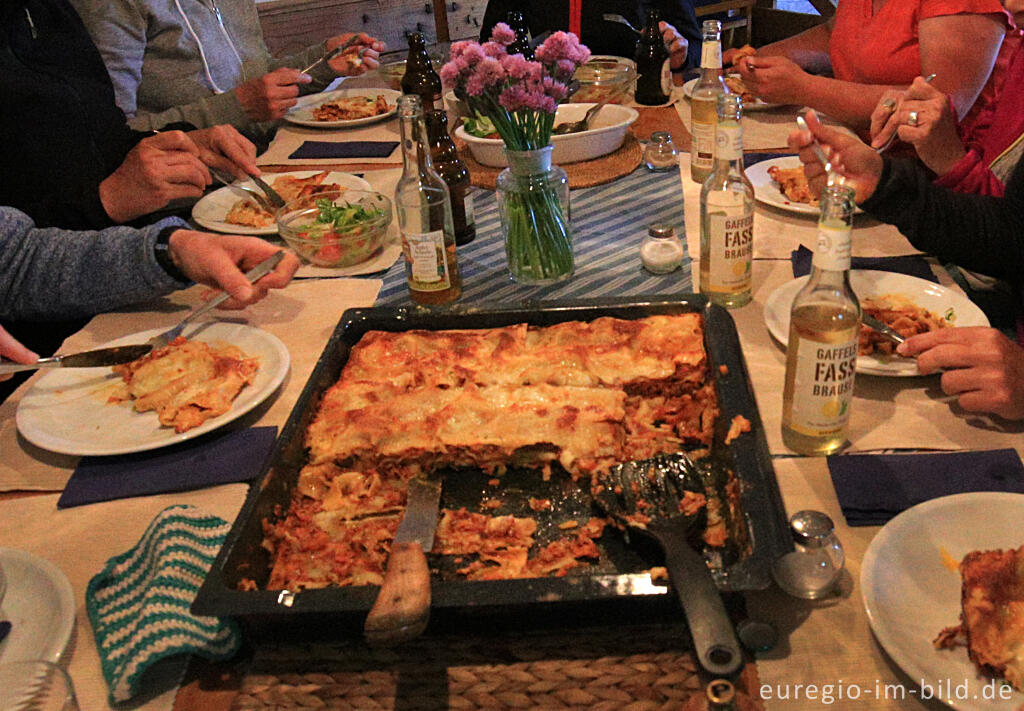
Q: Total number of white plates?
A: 8